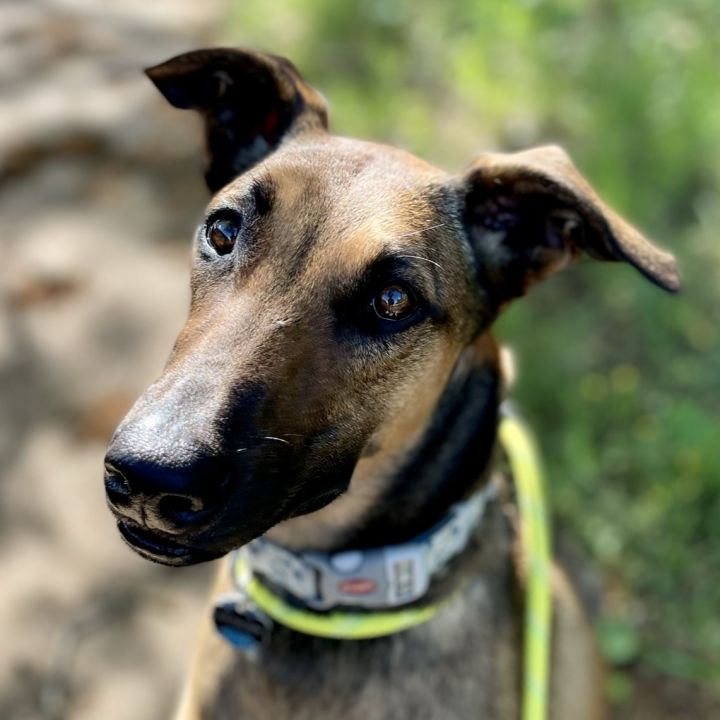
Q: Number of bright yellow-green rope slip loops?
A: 1